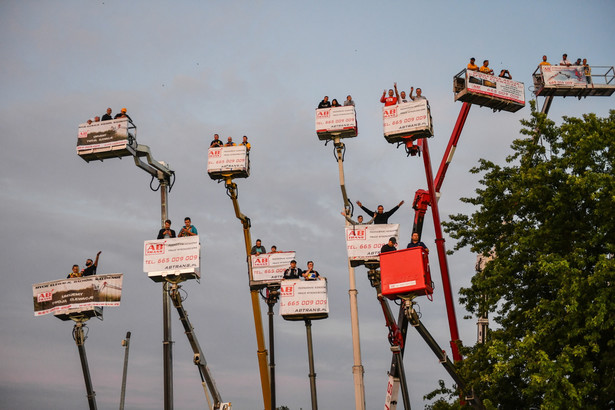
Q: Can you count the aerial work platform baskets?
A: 12